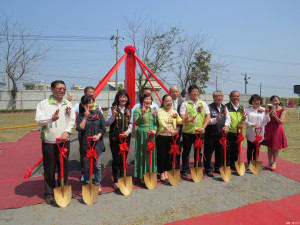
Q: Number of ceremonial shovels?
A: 9